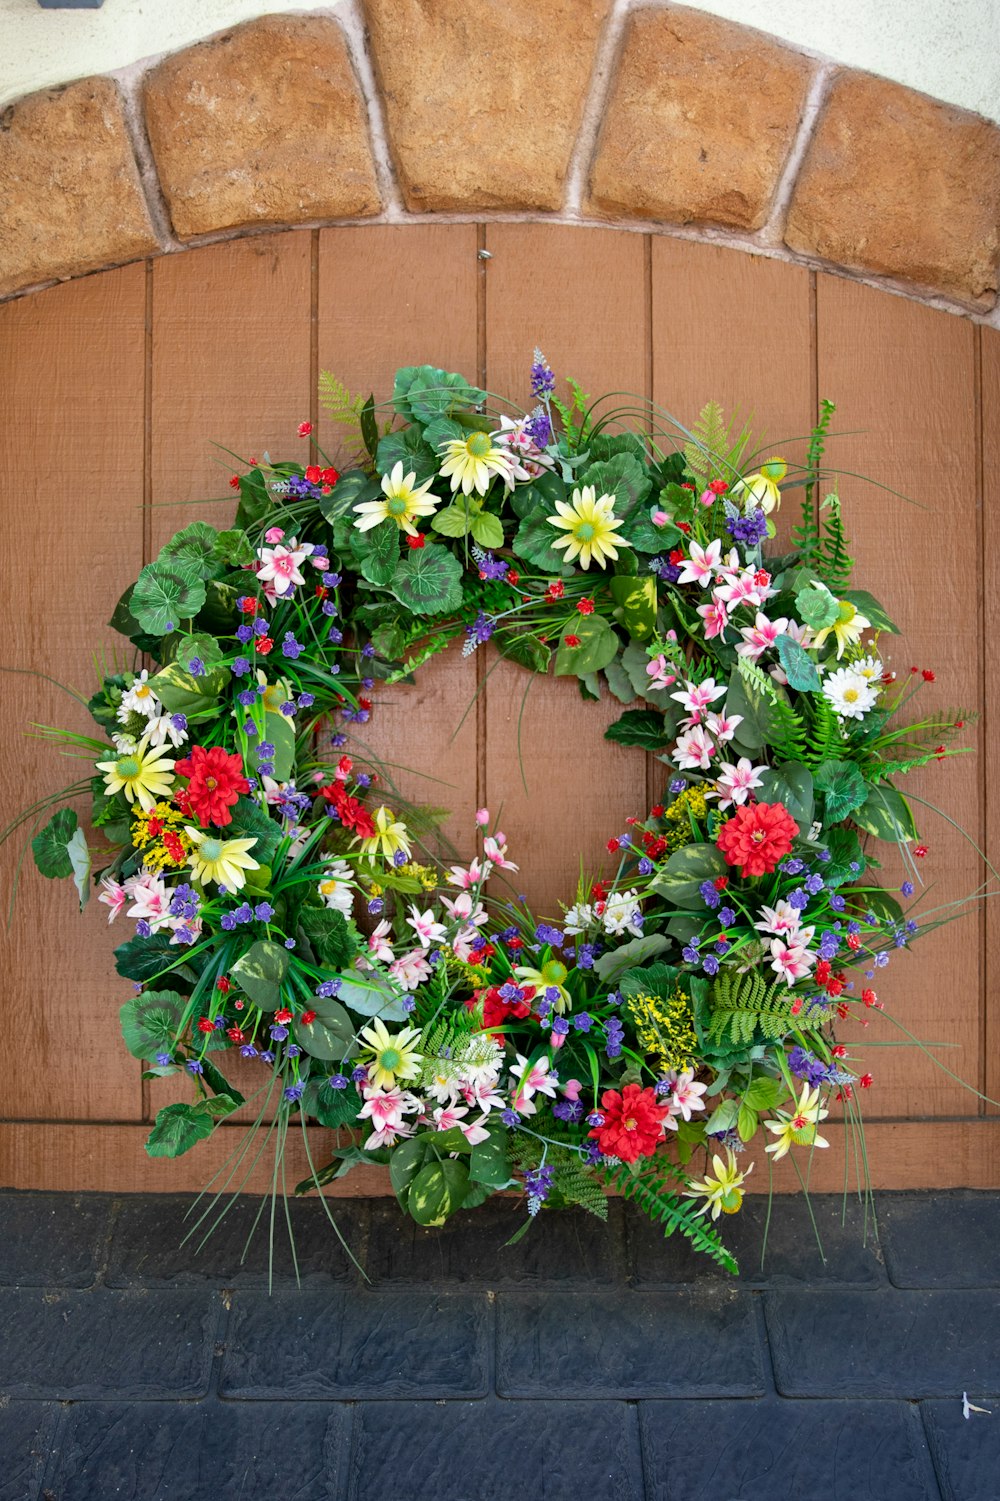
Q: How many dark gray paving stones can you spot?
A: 14